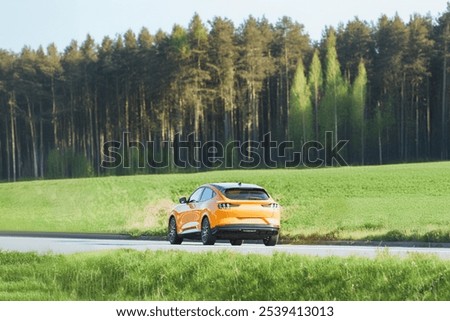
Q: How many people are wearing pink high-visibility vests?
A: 0